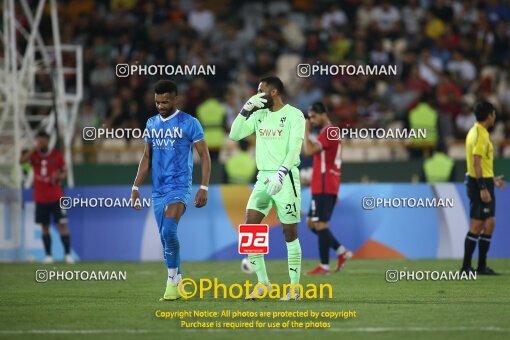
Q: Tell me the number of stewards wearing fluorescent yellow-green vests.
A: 4